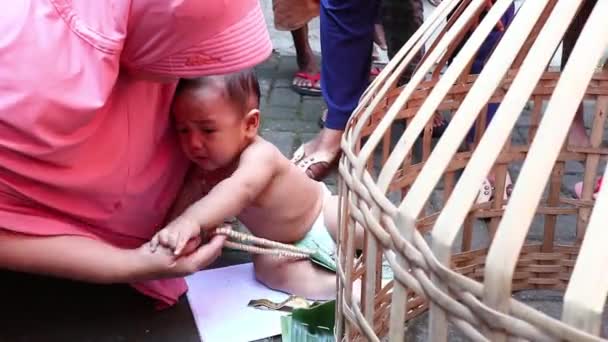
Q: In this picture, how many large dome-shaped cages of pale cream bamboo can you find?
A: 1